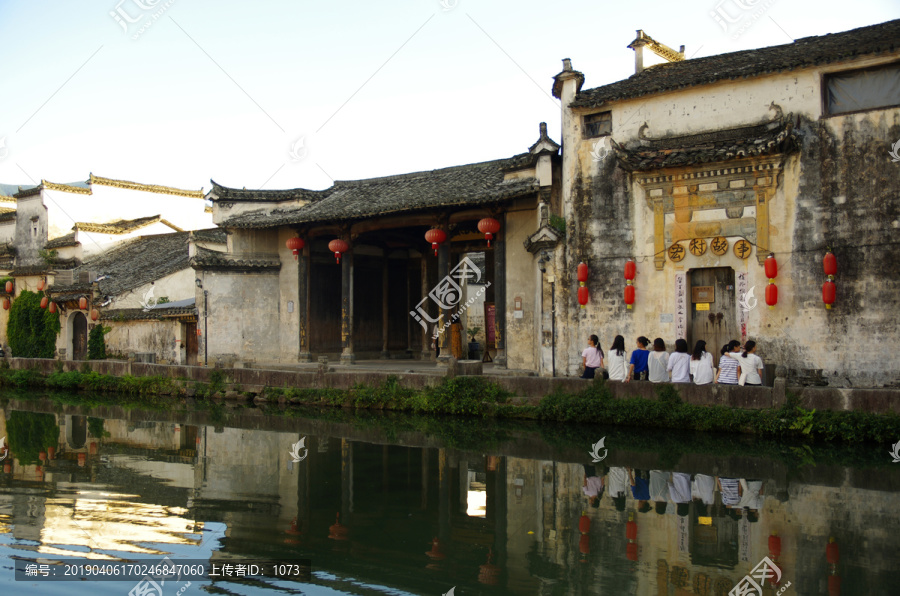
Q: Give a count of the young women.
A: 8